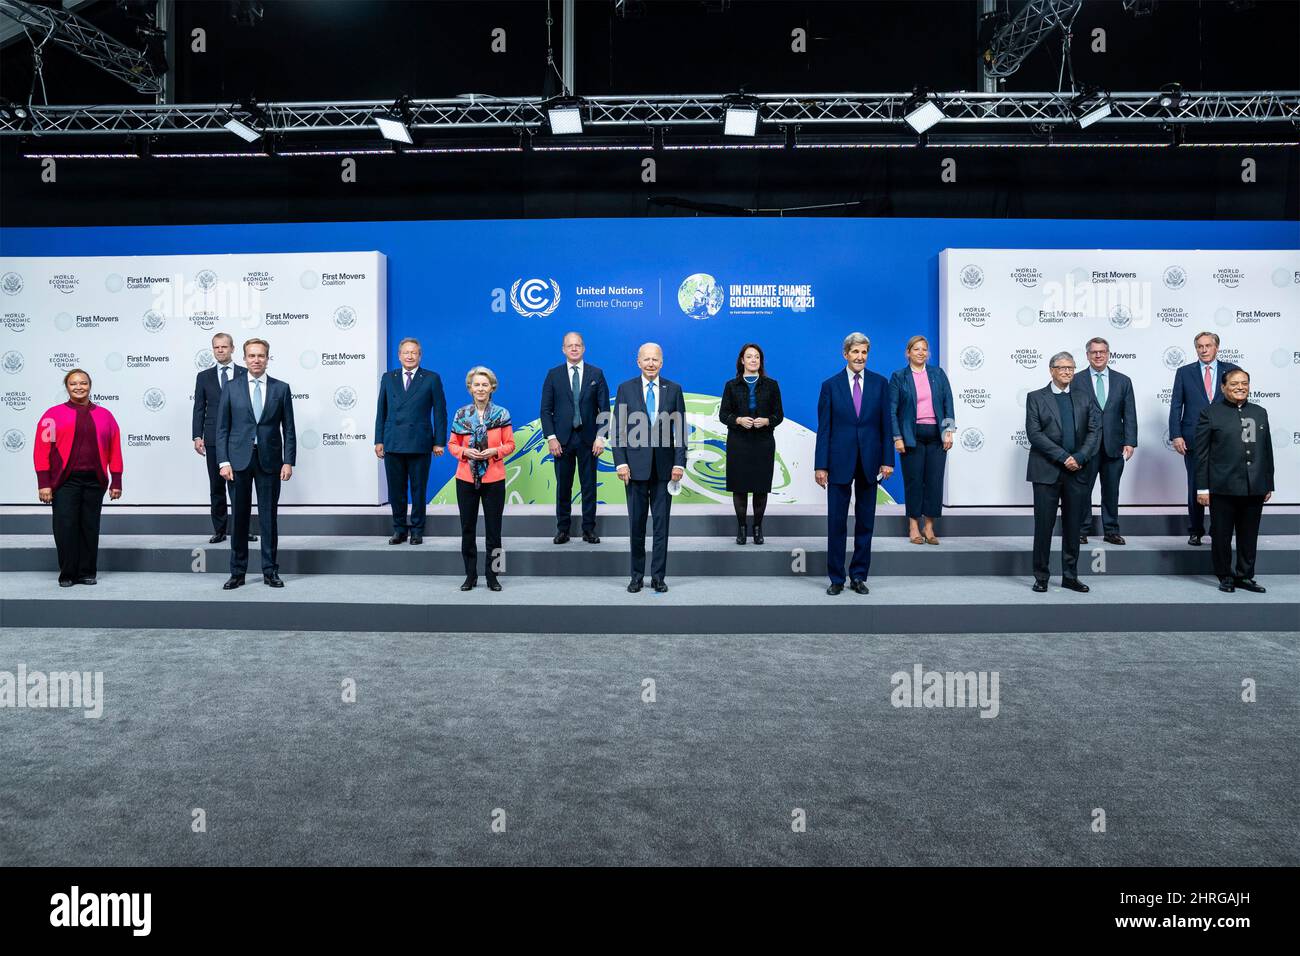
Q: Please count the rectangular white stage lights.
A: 6